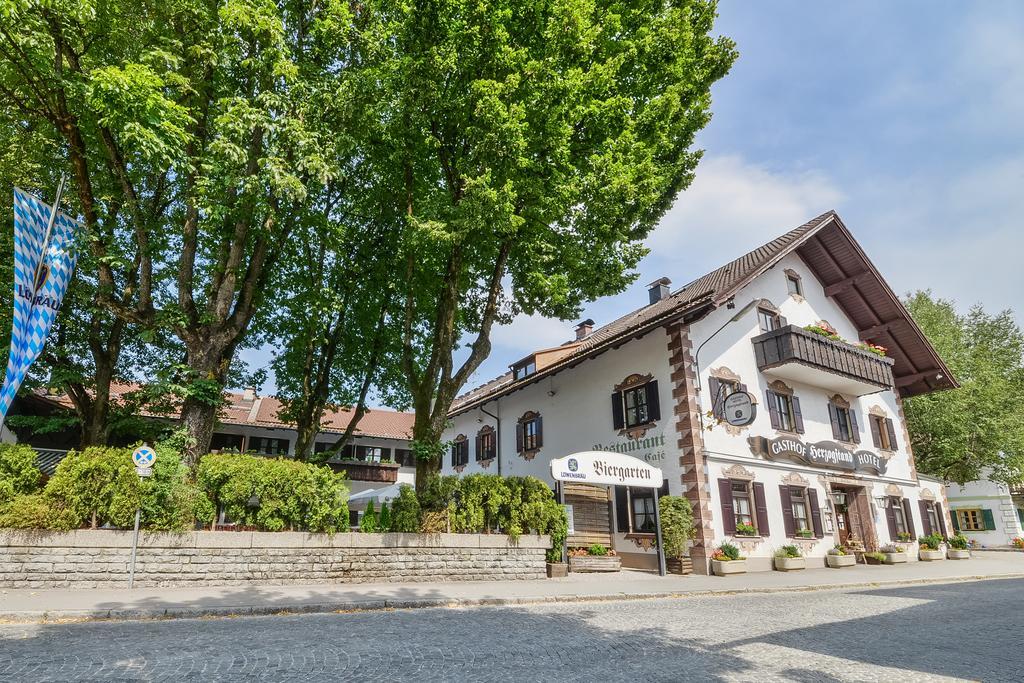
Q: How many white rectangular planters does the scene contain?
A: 6